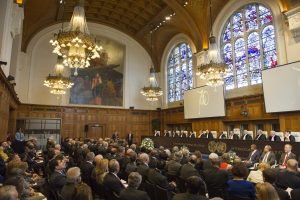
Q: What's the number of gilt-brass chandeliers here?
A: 4